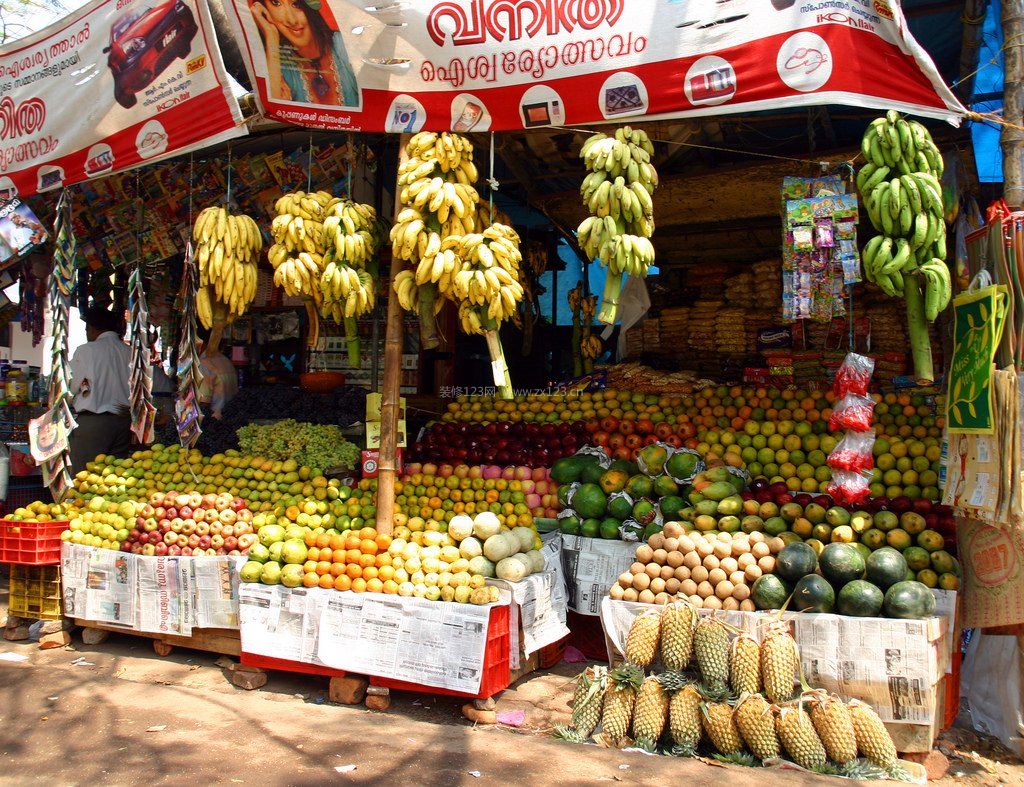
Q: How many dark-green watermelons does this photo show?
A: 7